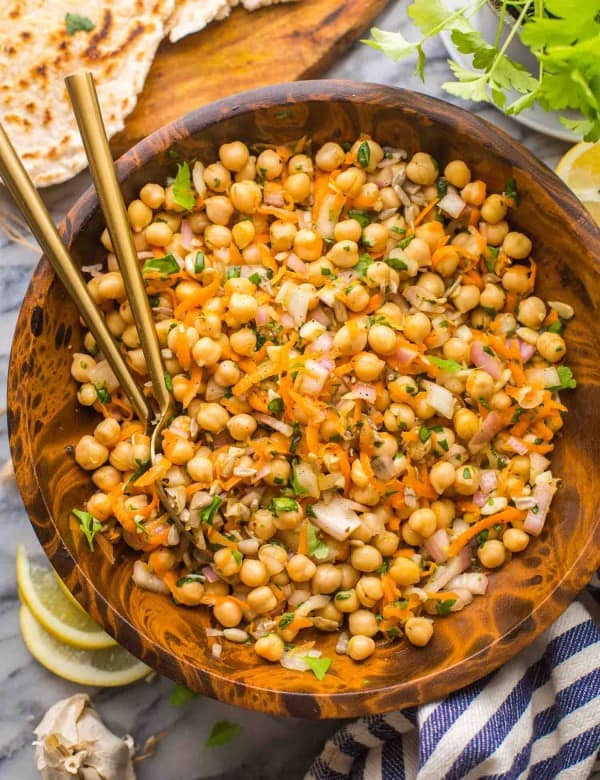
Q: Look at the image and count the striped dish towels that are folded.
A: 1